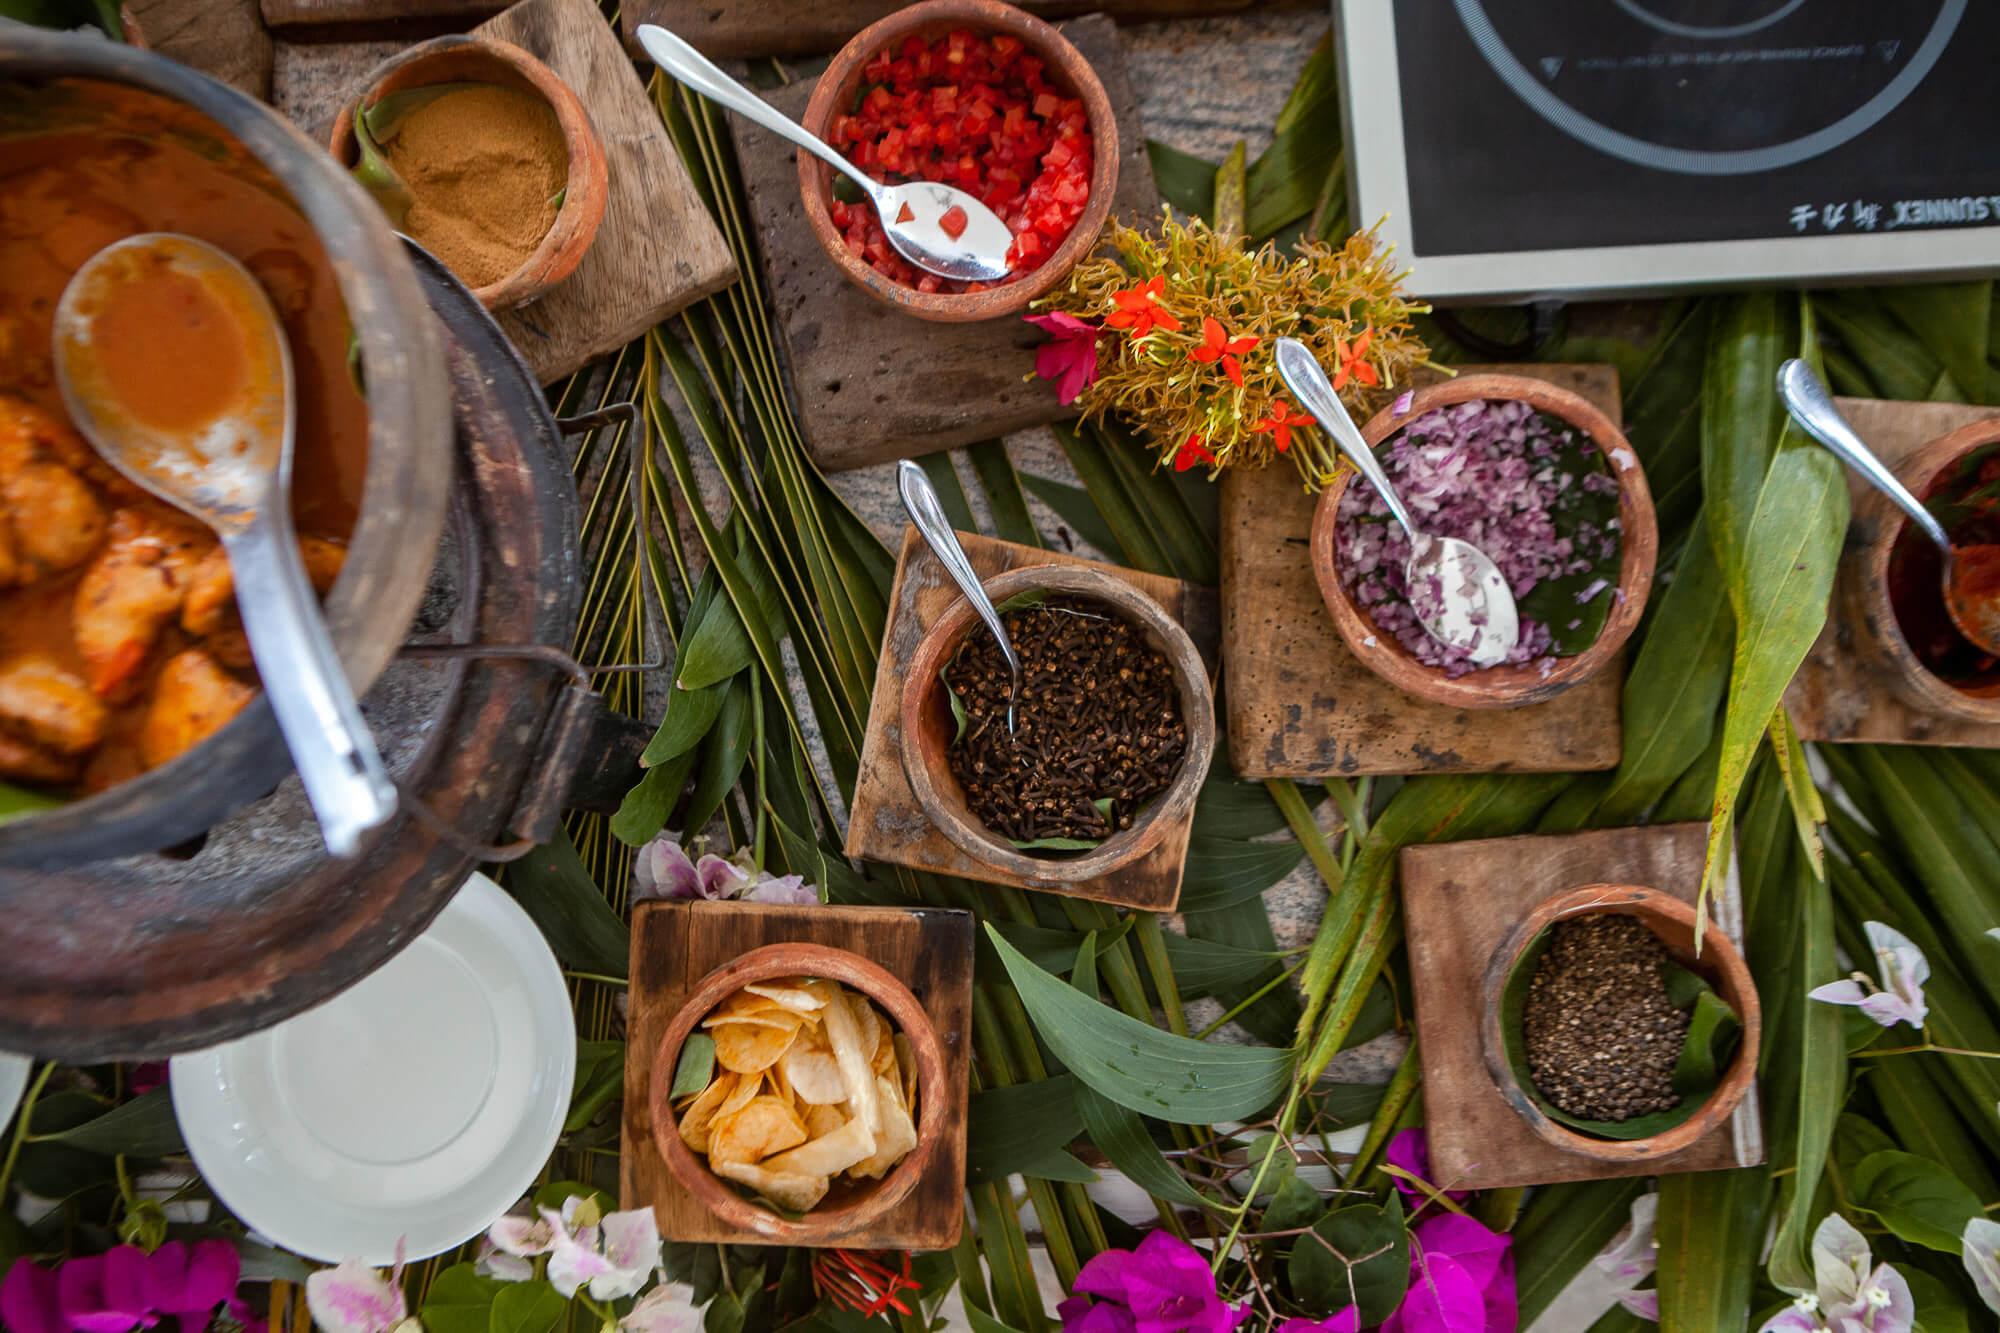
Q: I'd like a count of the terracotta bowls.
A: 7